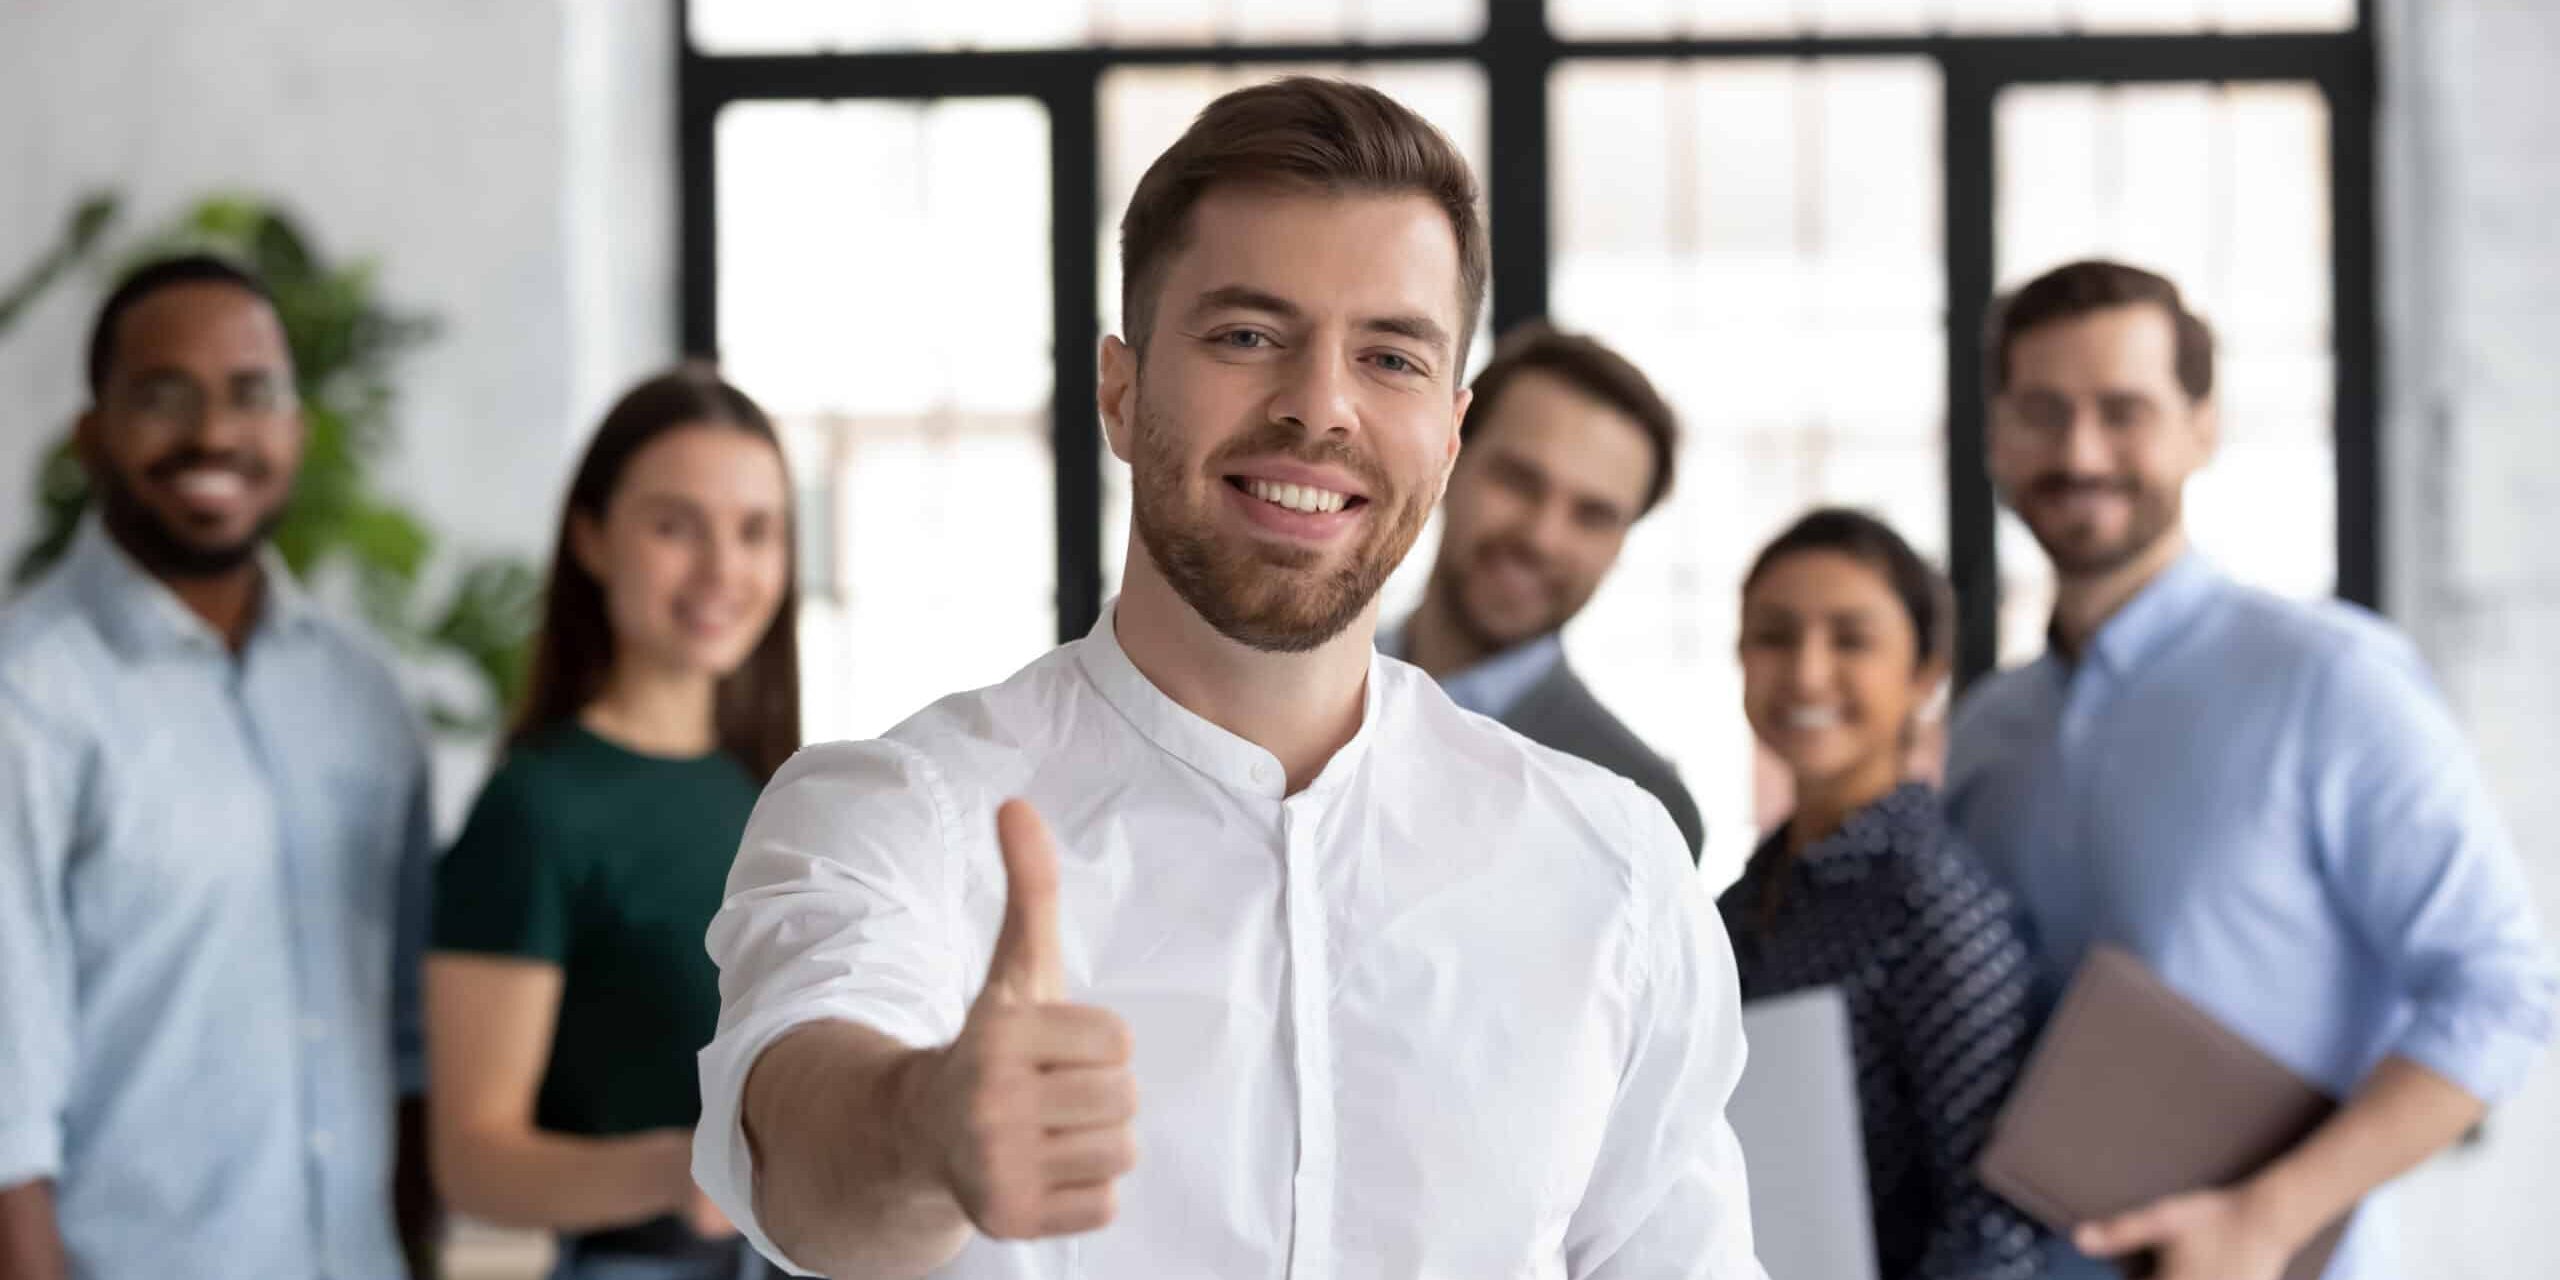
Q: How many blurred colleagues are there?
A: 5